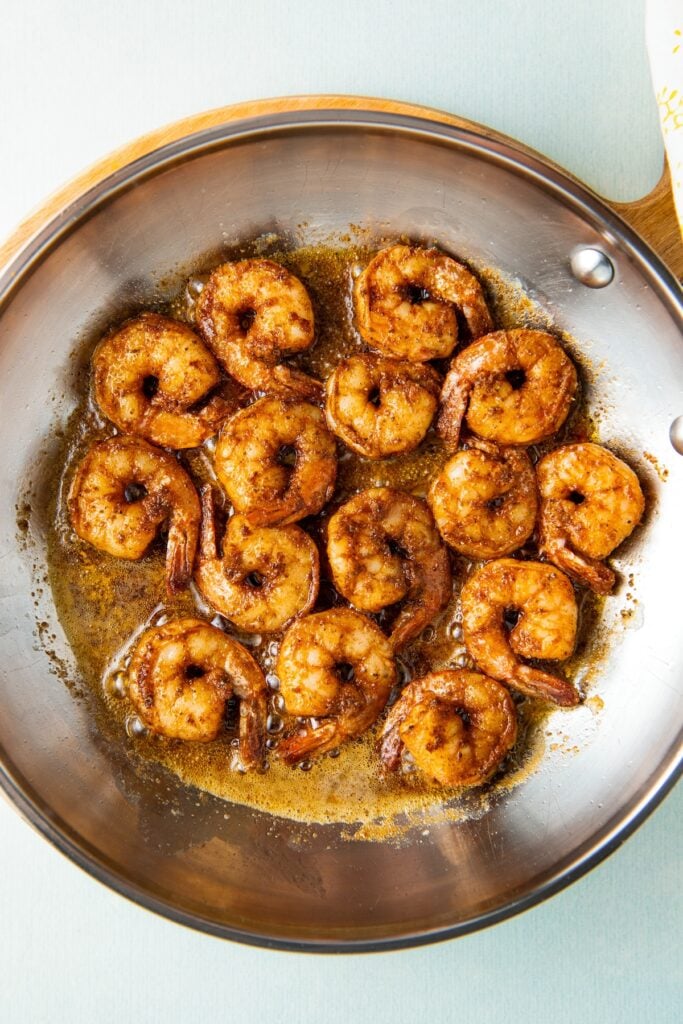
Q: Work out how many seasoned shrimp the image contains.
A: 15